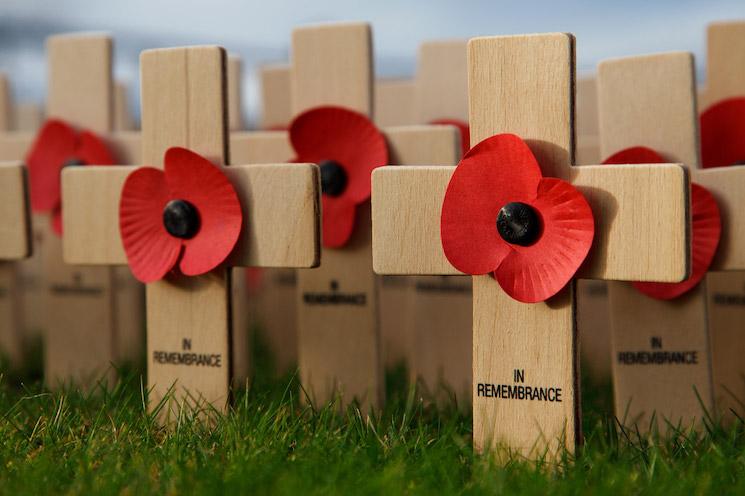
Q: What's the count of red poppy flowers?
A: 7